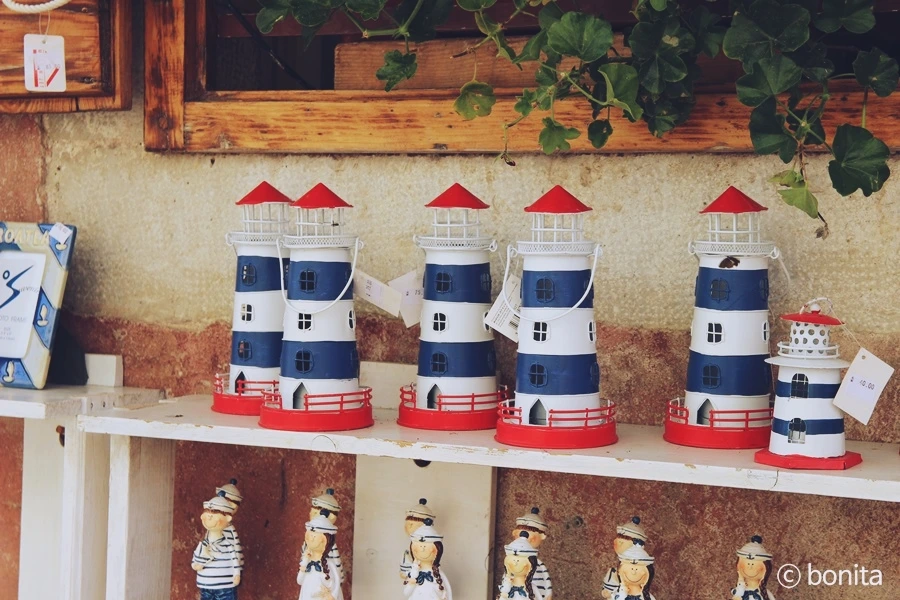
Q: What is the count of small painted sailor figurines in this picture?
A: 11